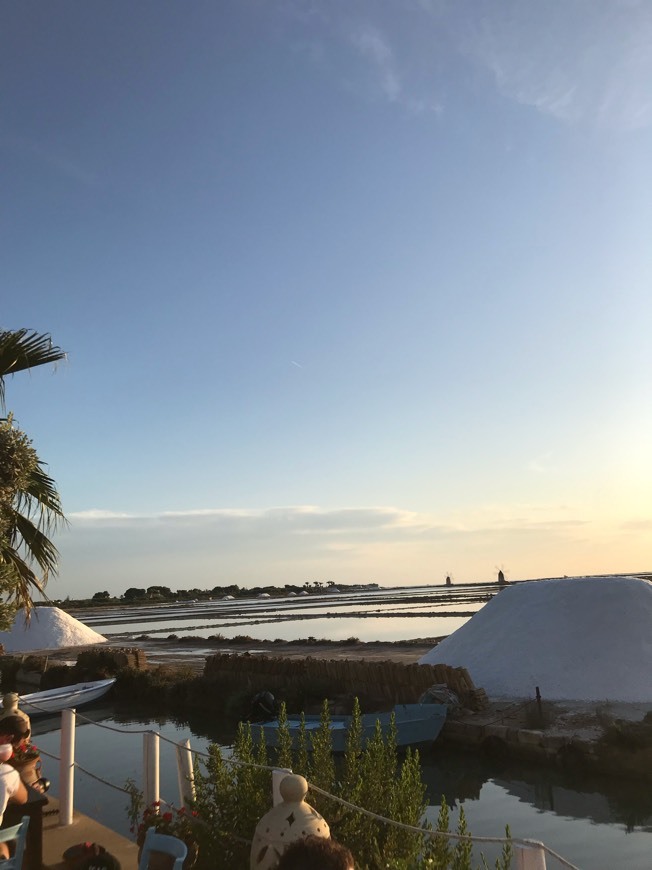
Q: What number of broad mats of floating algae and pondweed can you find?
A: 0